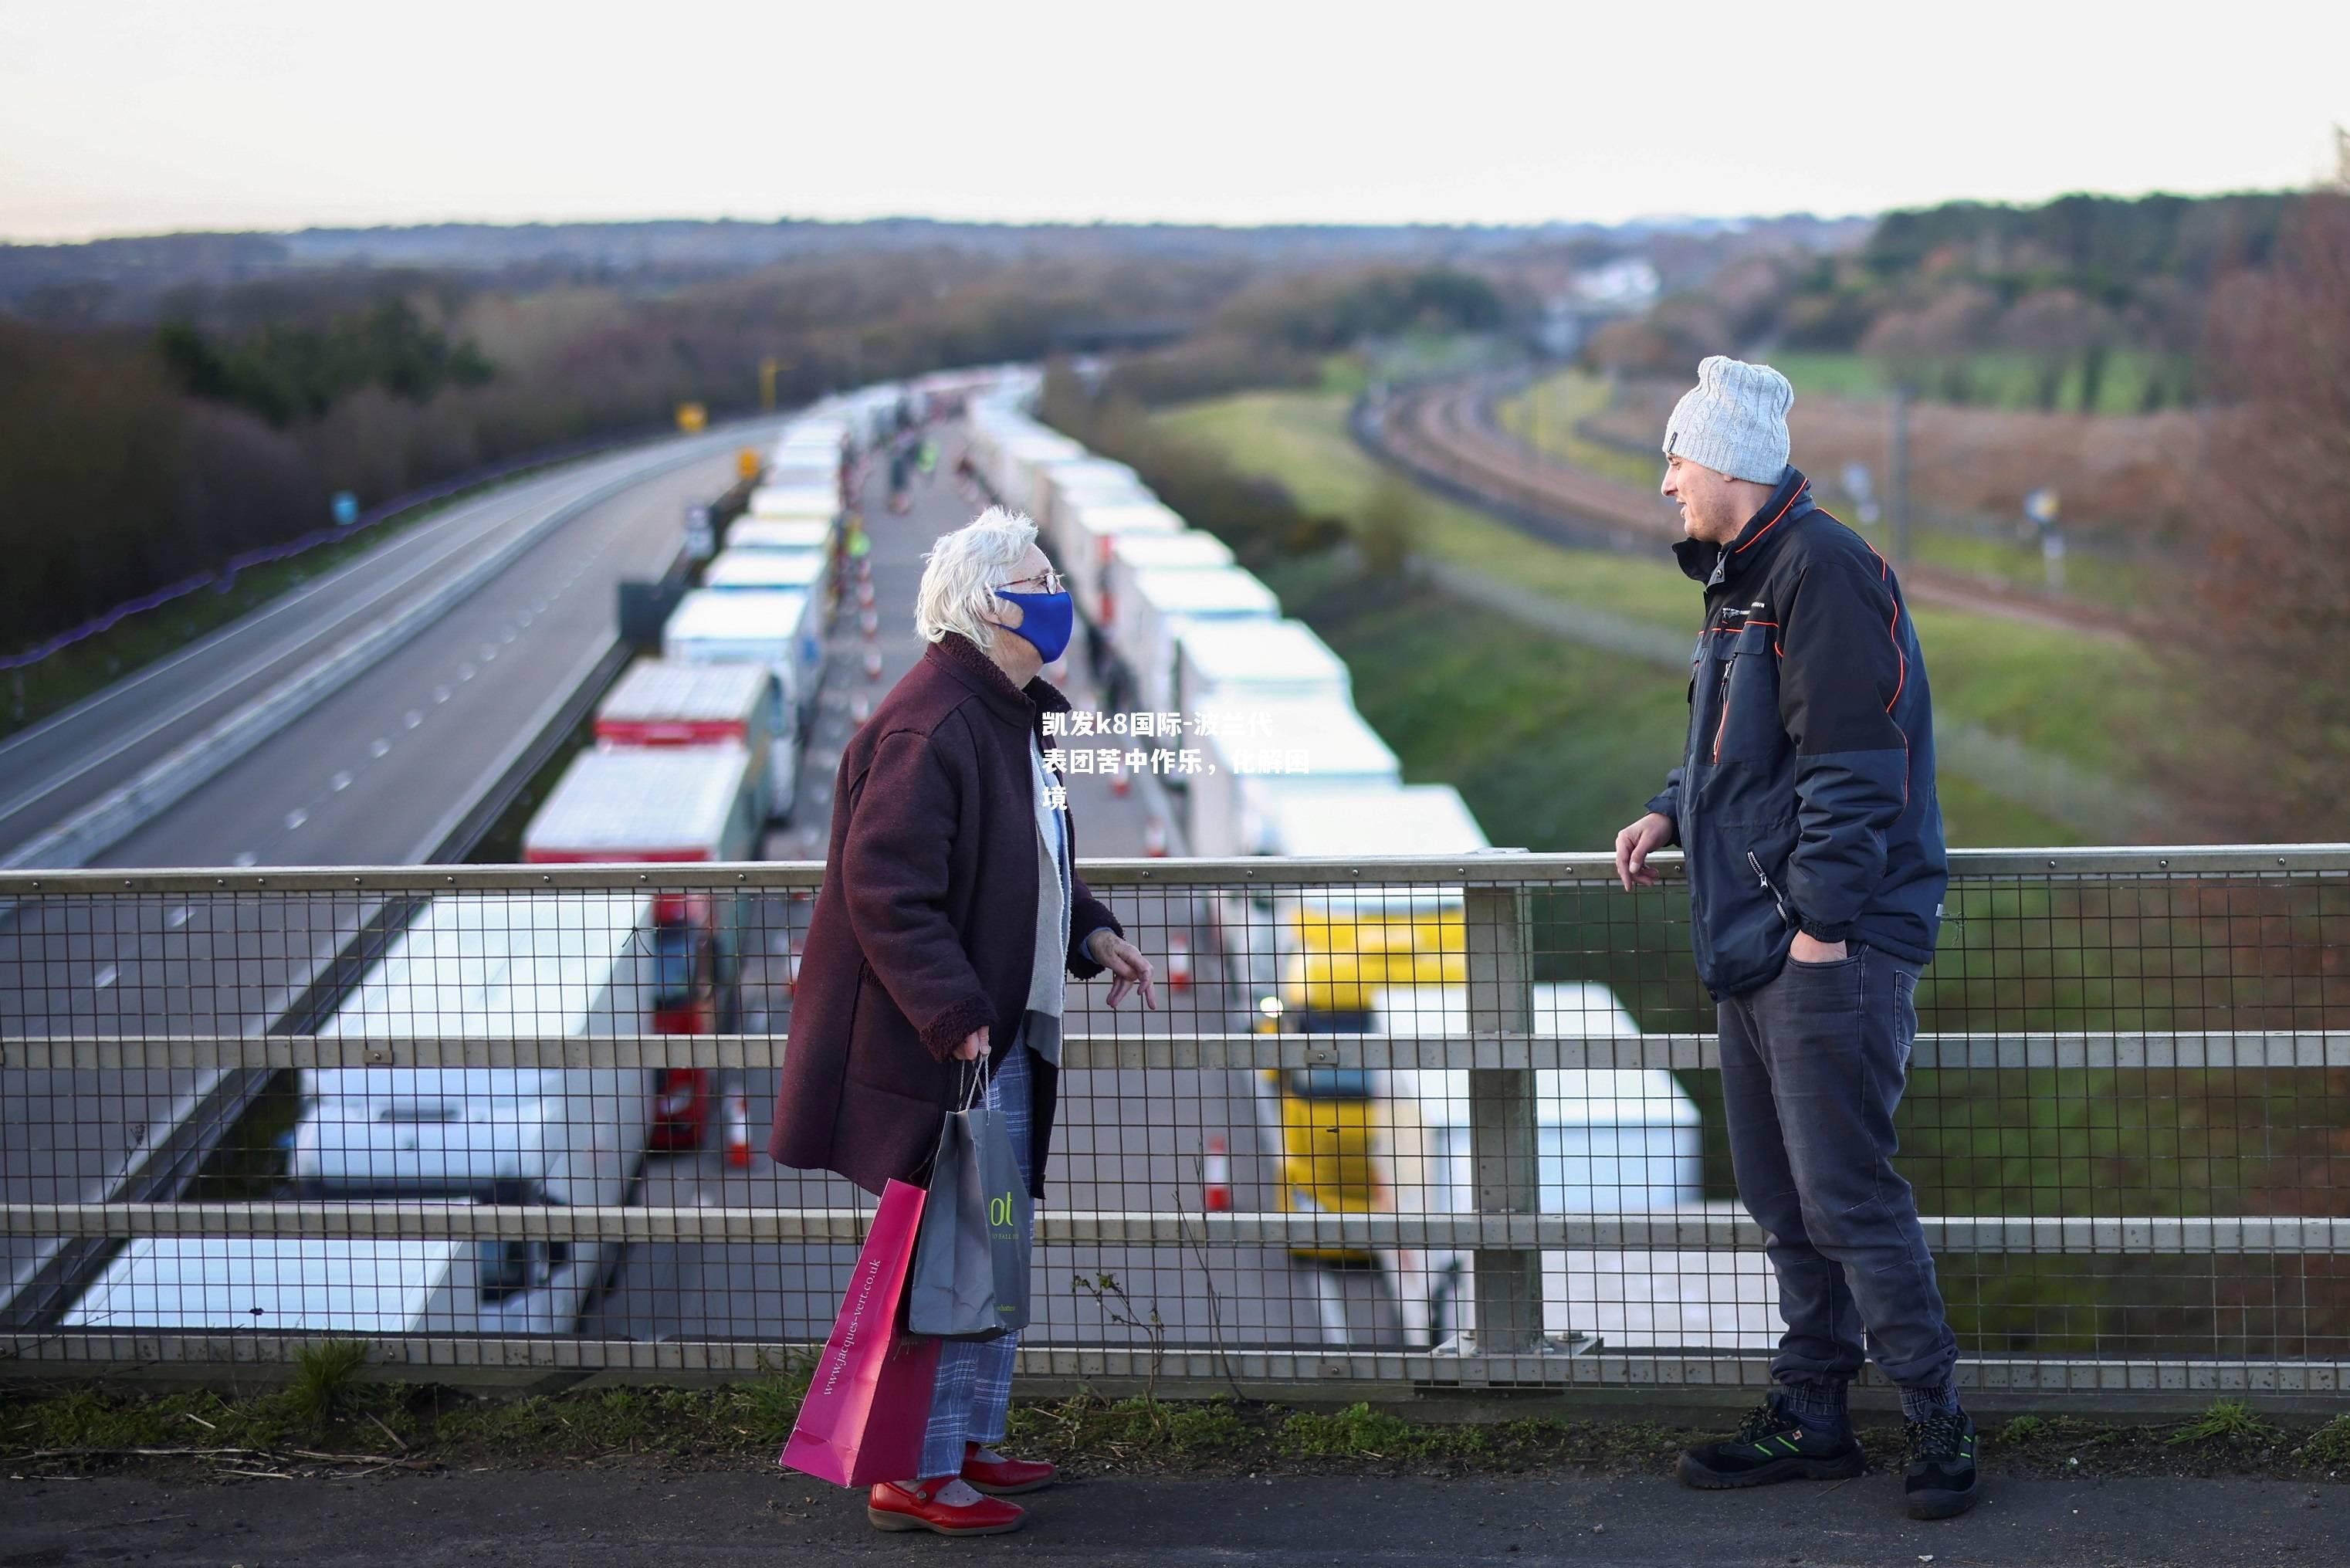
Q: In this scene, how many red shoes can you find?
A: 2